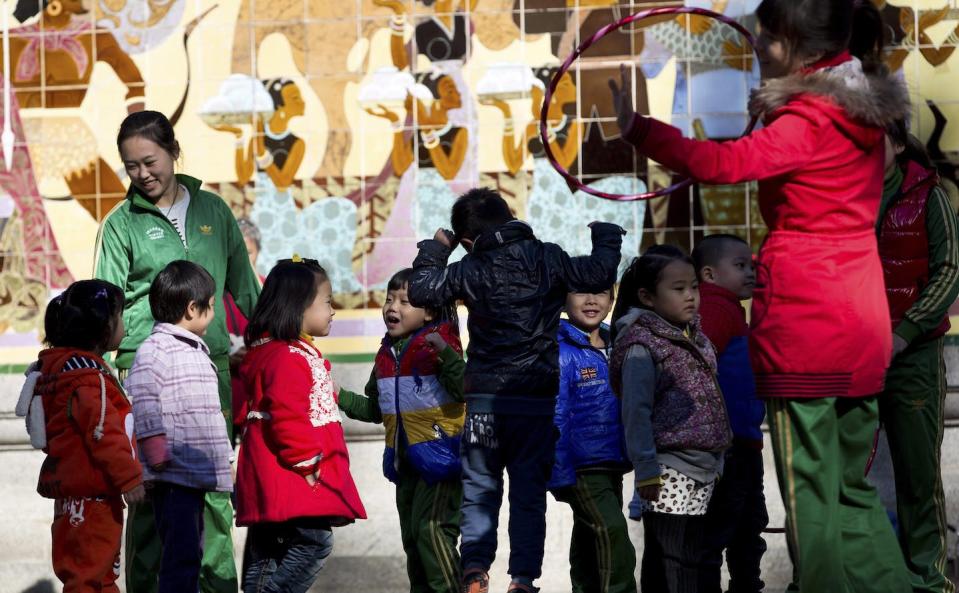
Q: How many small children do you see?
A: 8